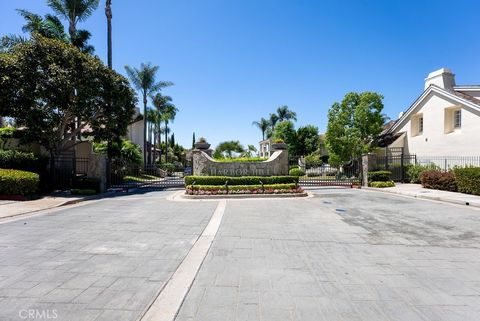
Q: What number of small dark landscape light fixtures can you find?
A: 4